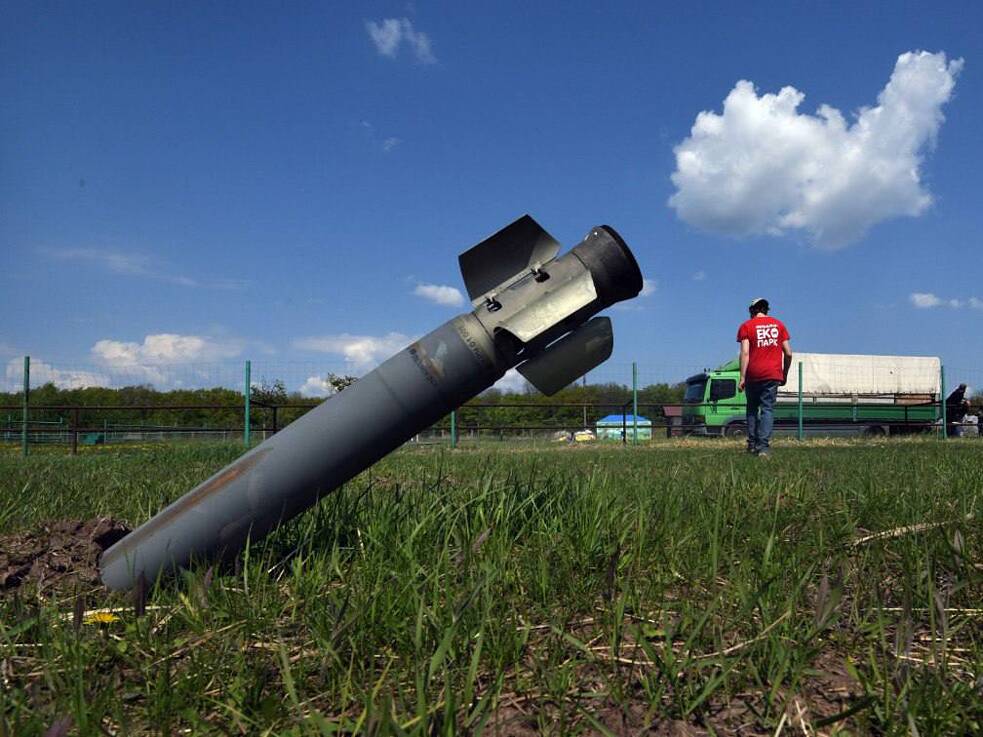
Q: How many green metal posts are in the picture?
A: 6